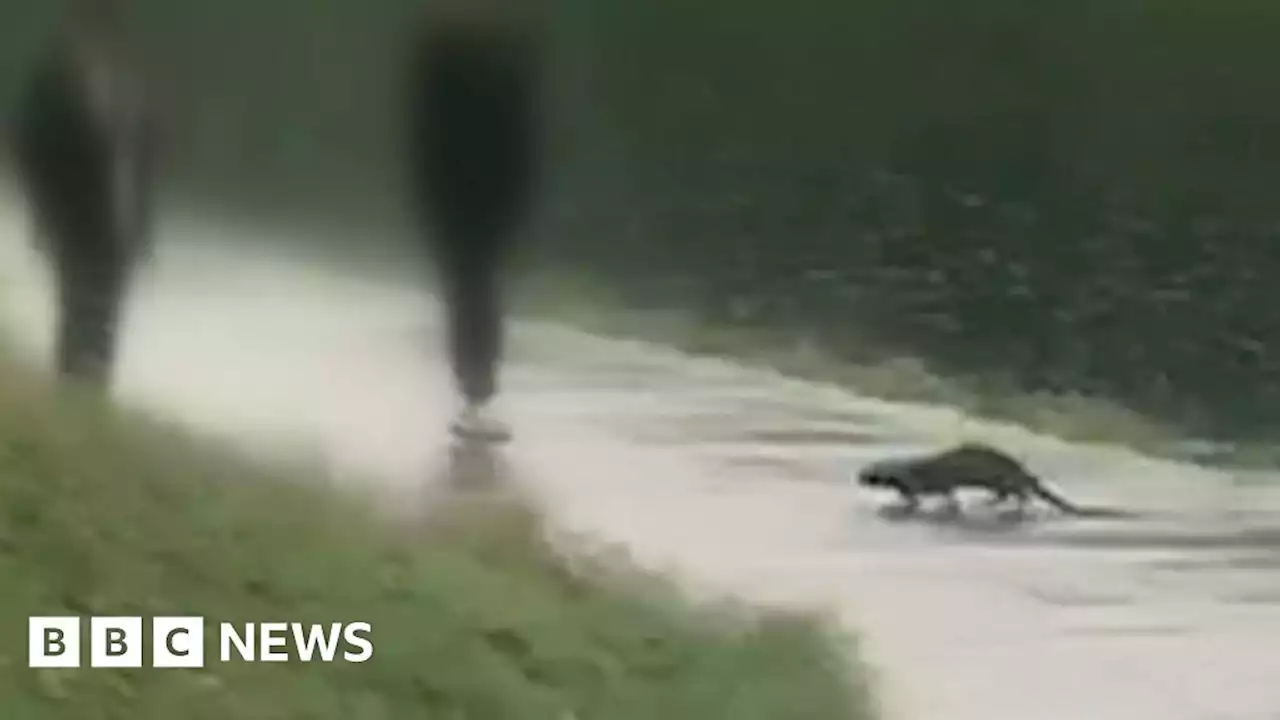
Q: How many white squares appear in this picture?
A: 3